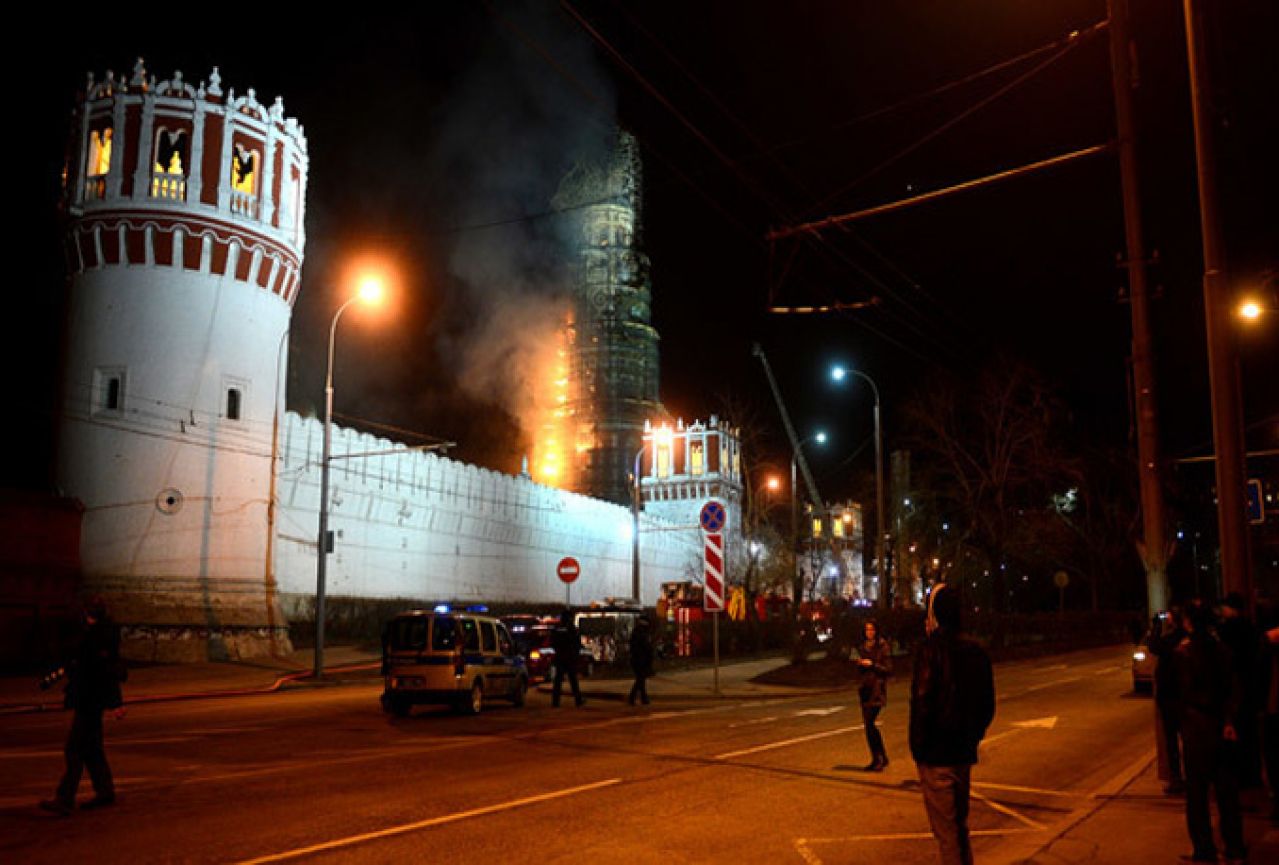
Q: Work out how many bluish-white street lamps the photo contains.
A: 2